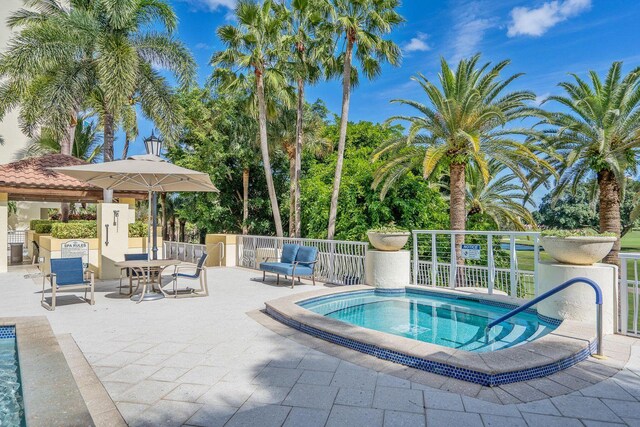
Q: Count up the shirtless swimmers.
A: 0